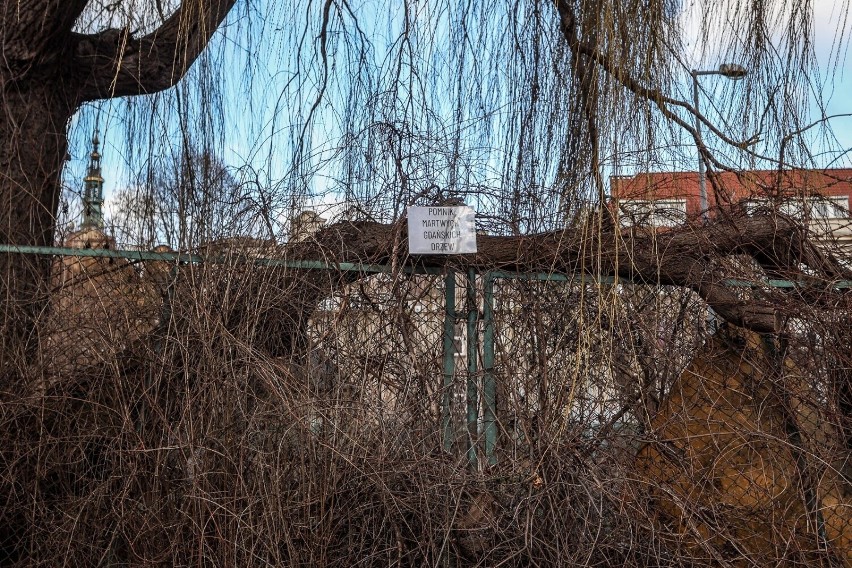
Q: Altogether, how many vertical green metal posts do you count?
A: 3